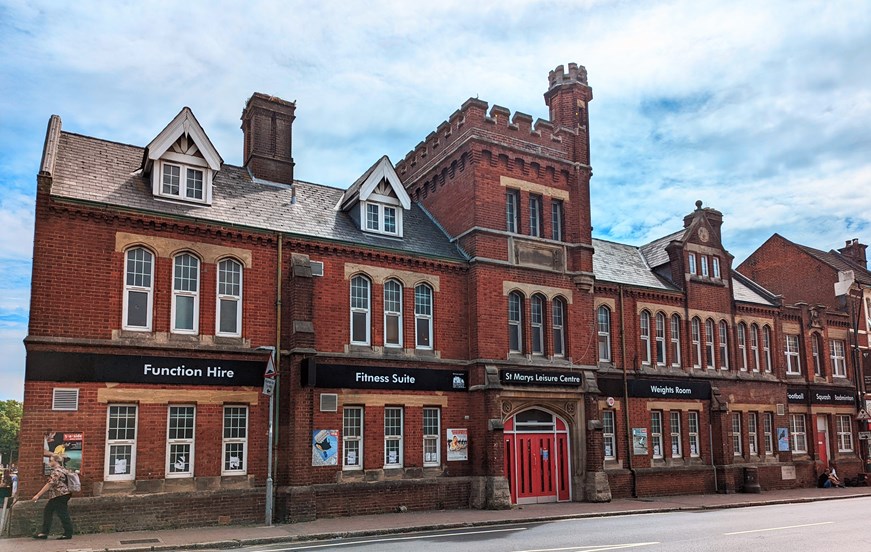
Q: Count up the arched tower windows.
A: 3